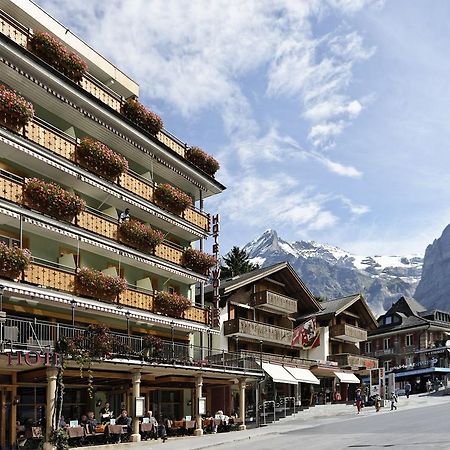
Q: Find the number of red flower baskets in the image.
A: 12